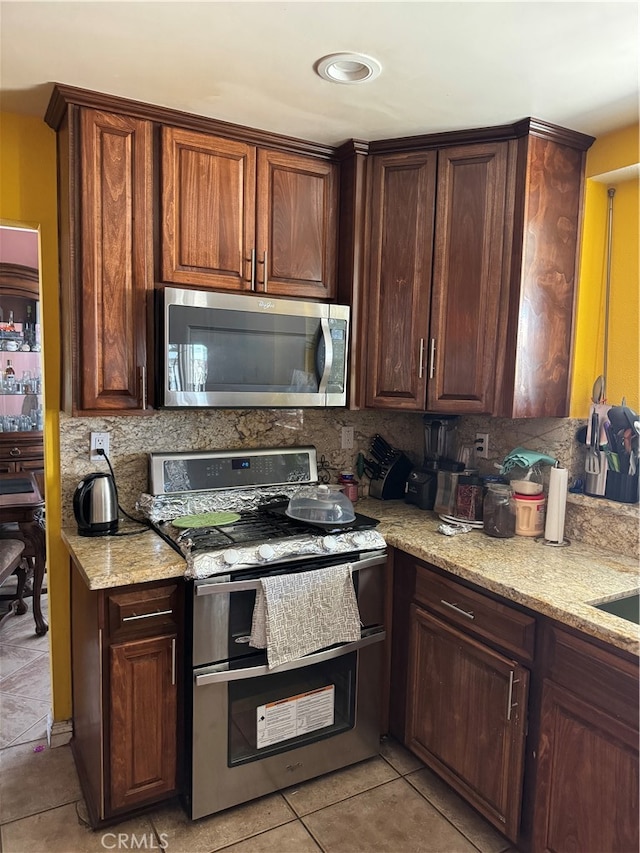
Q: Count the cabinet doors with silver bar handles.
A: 7